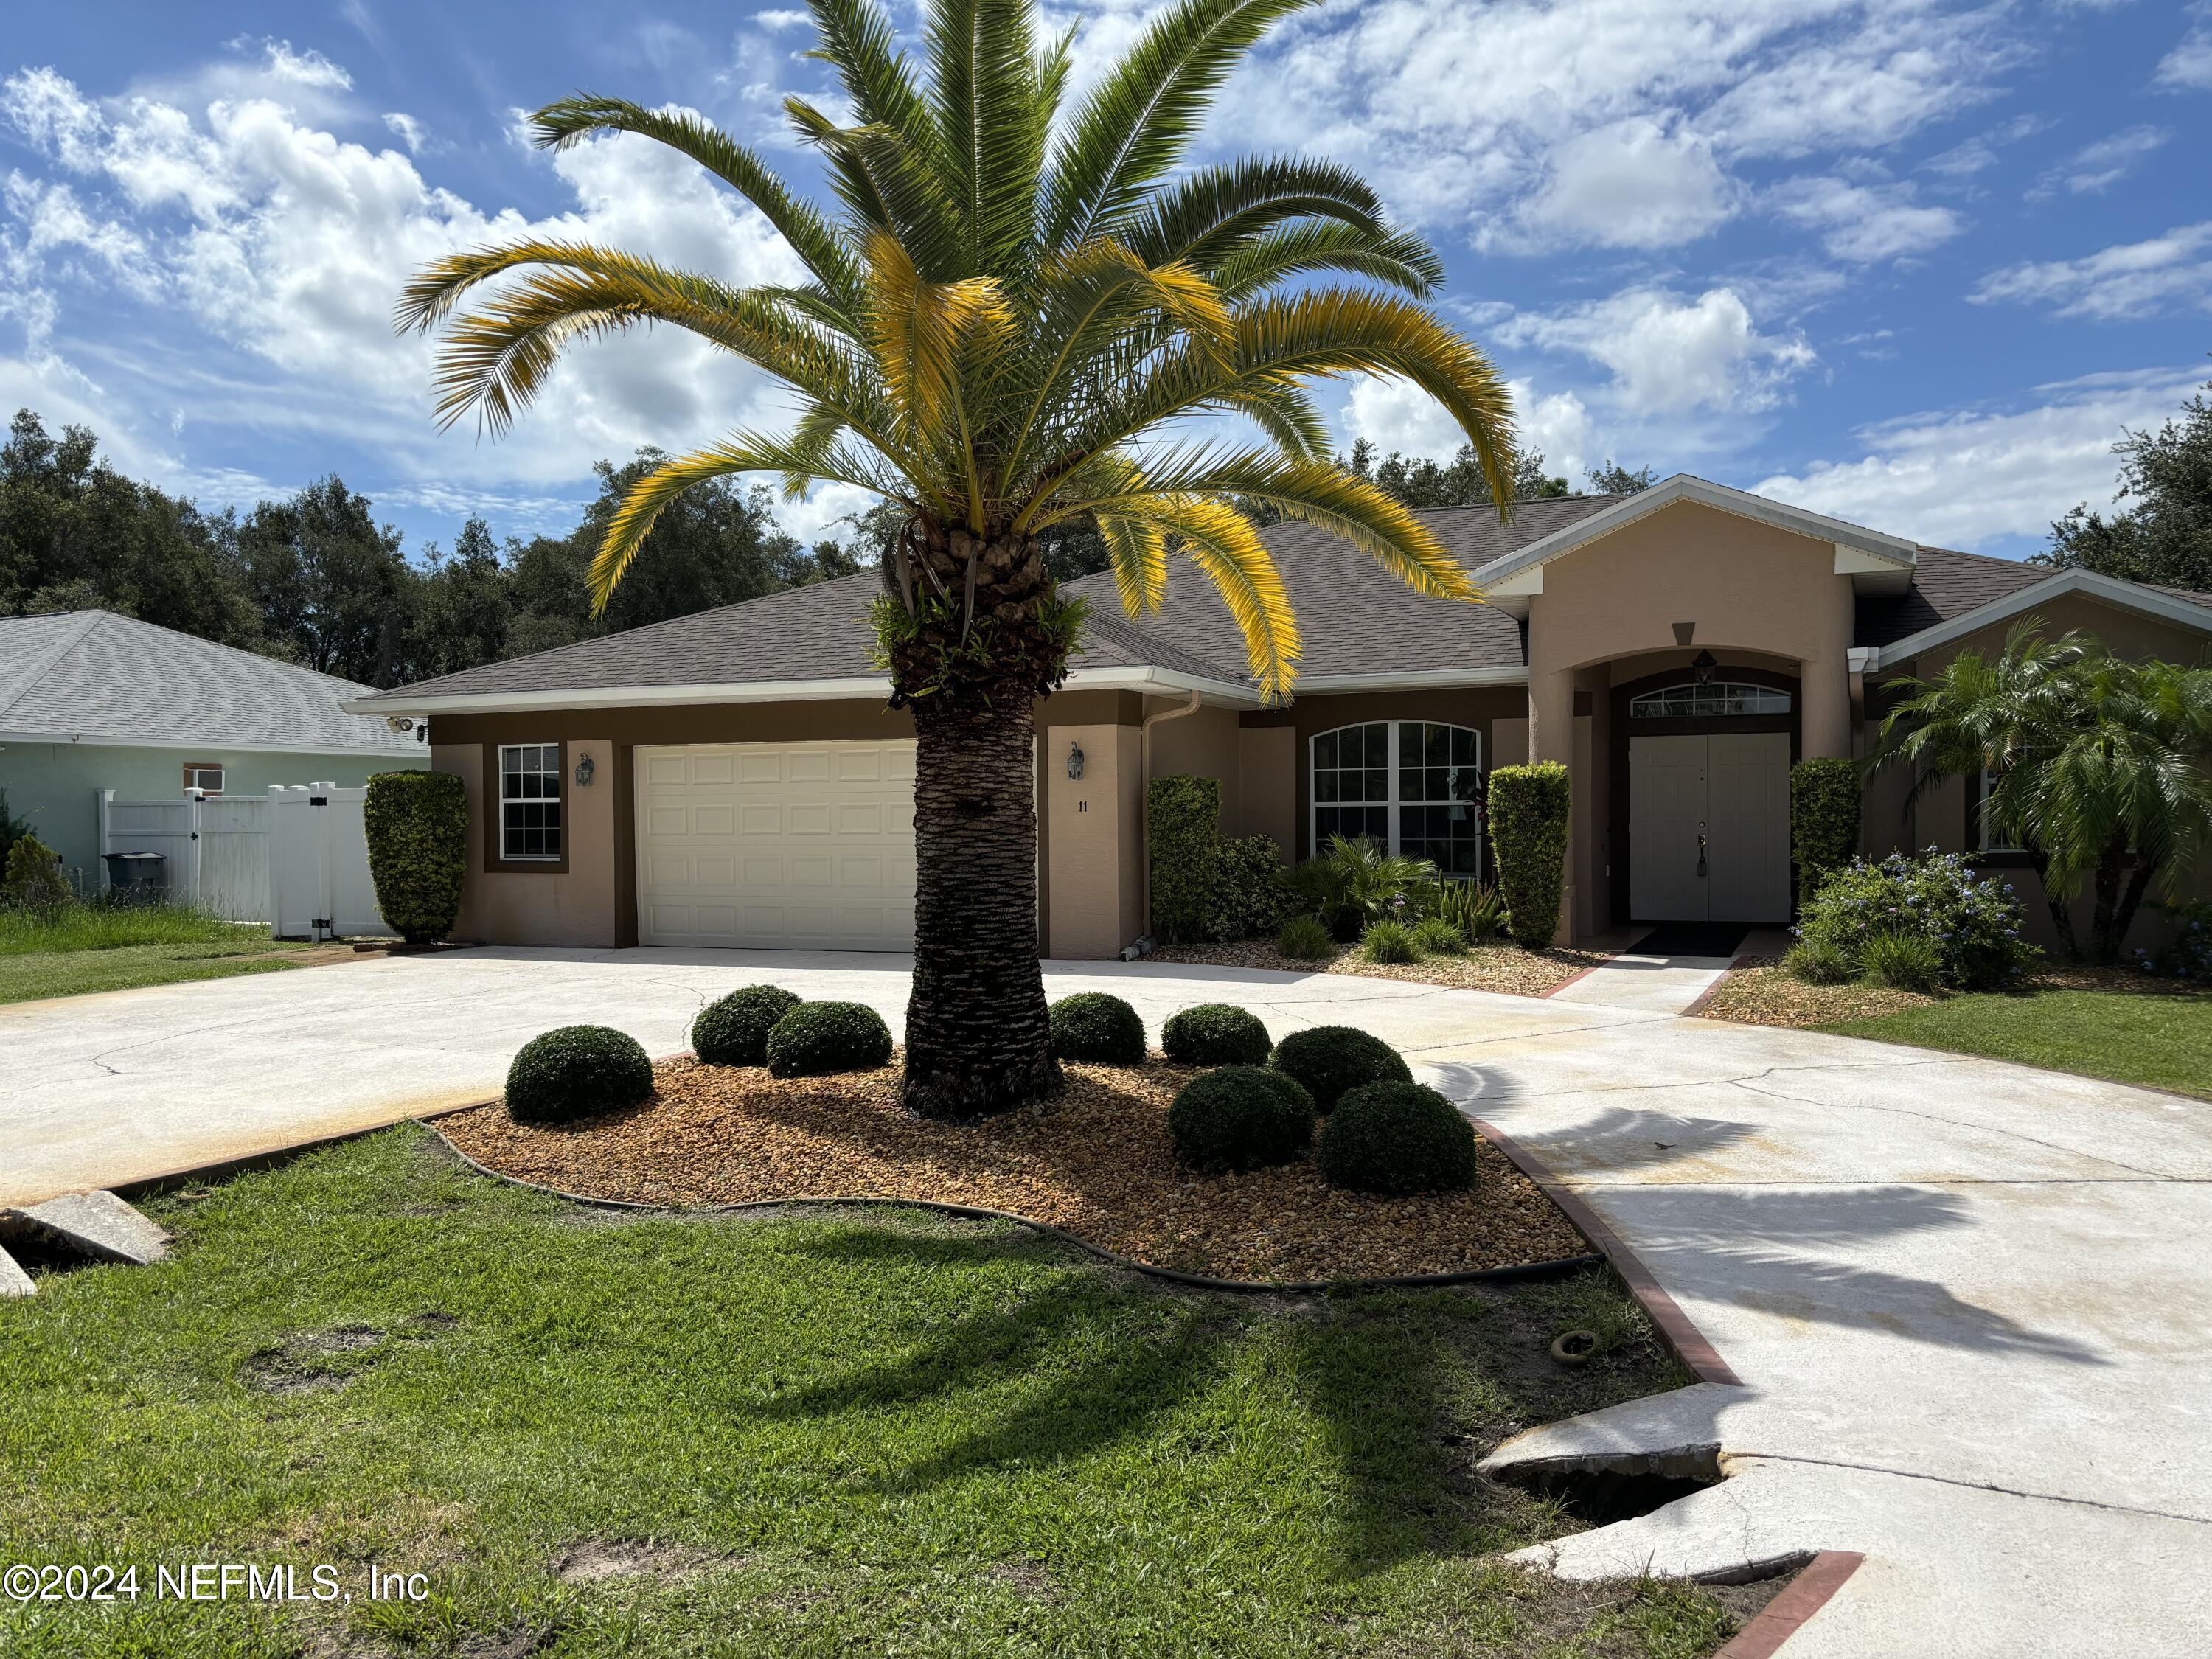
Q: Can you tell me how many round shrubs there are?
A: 8